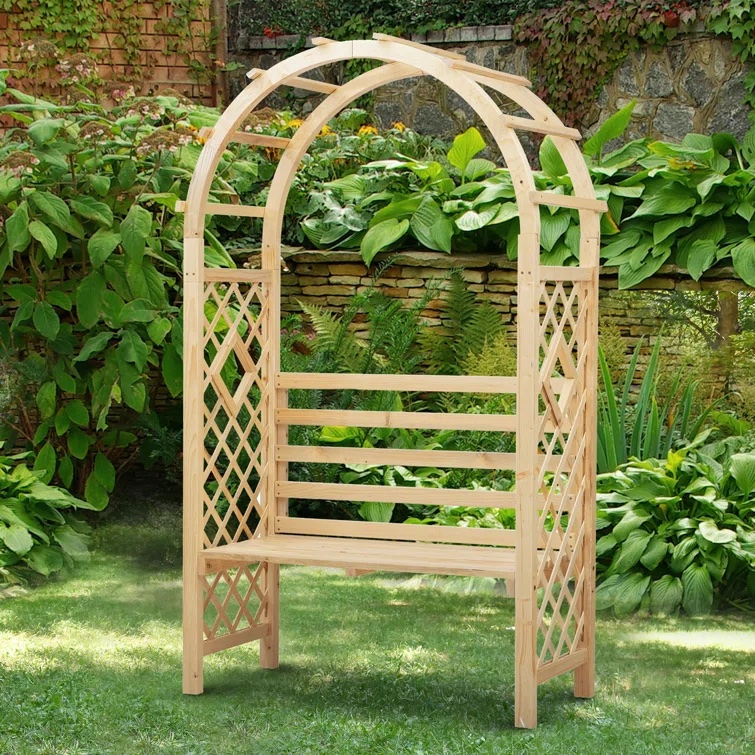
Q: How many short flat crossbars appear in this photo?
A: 8